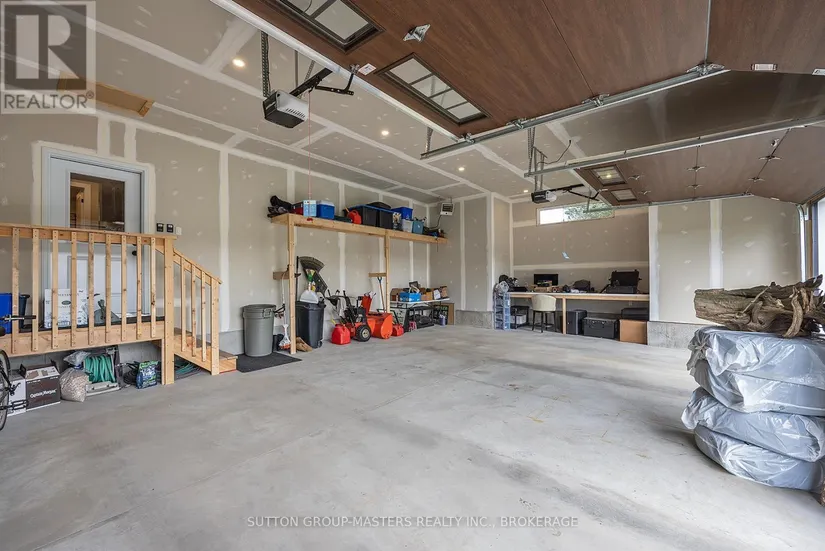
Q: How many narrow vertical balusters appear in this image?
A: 12